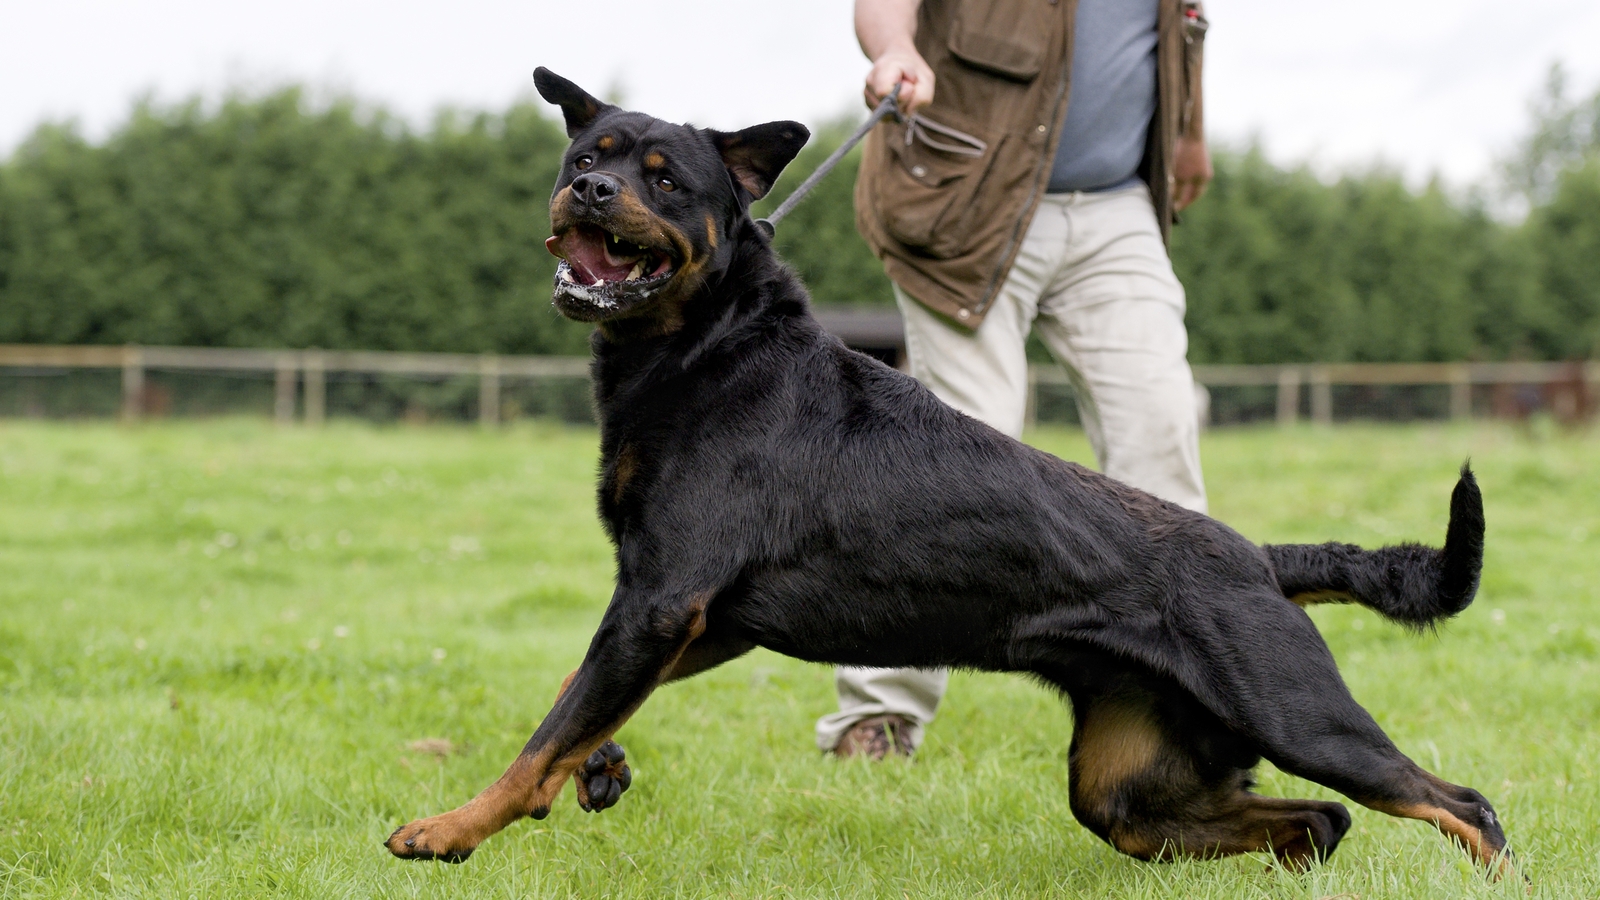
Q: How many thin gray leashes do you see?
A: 1